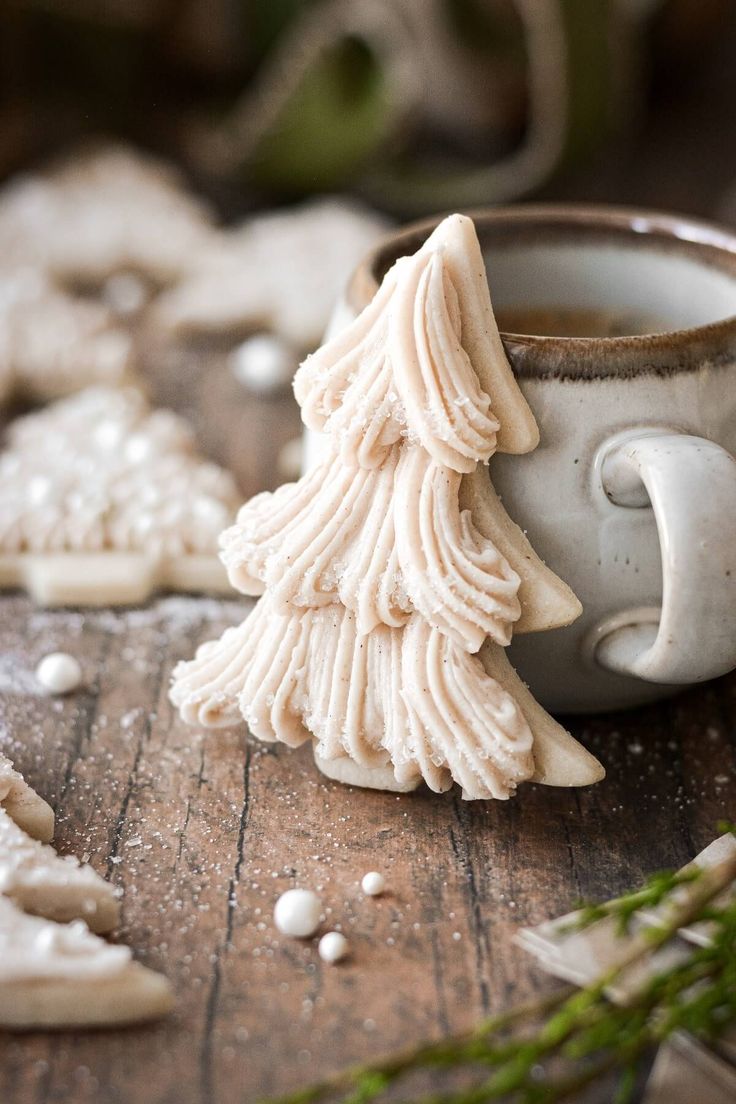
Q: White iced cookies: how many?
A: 6